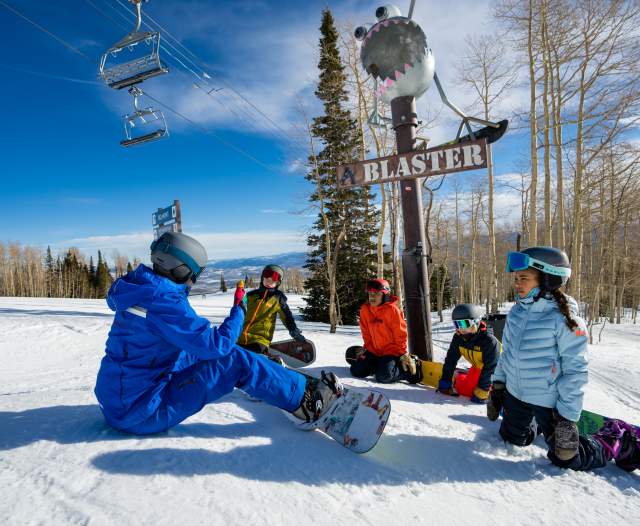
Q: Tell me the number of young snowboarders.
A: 4